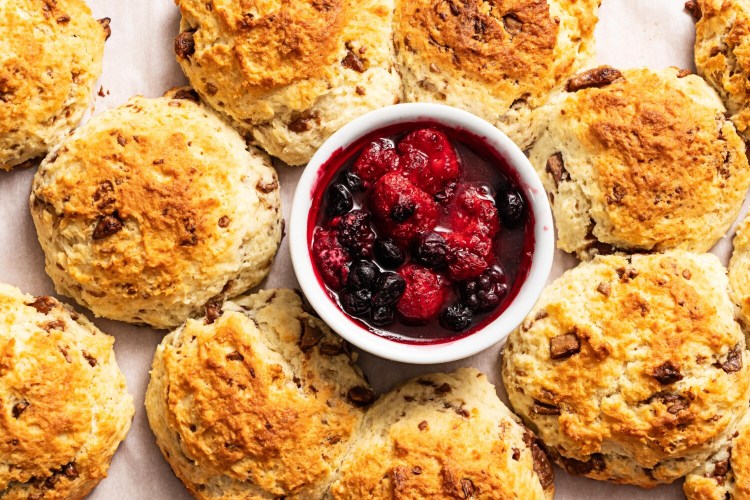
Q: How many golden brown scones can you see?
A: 12